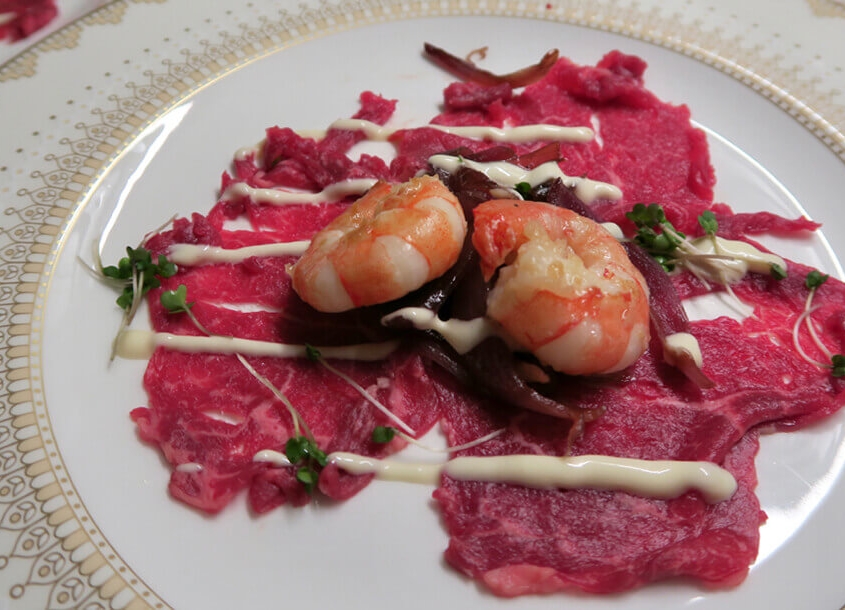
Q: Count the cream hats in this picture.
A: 0